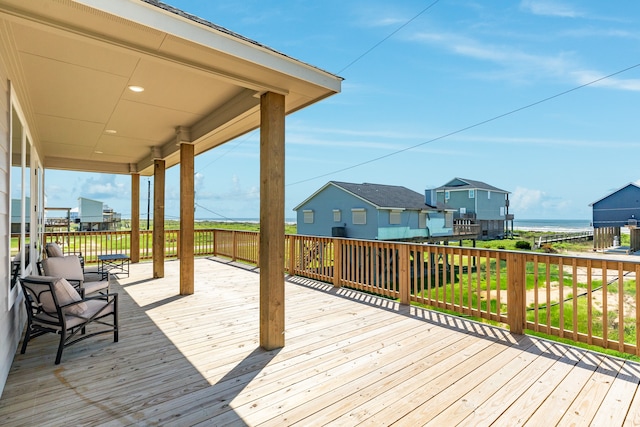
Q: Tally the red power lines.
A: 0